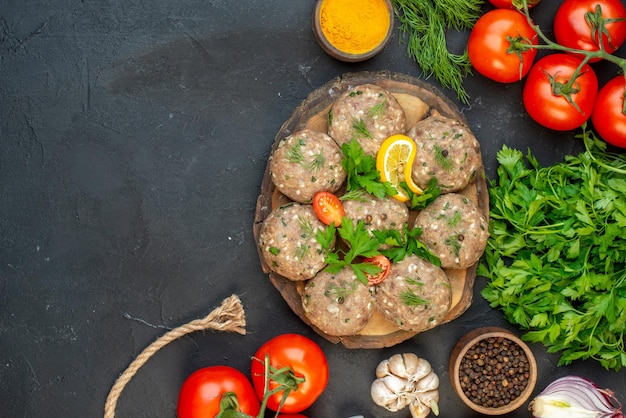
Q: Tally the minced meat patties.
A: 8